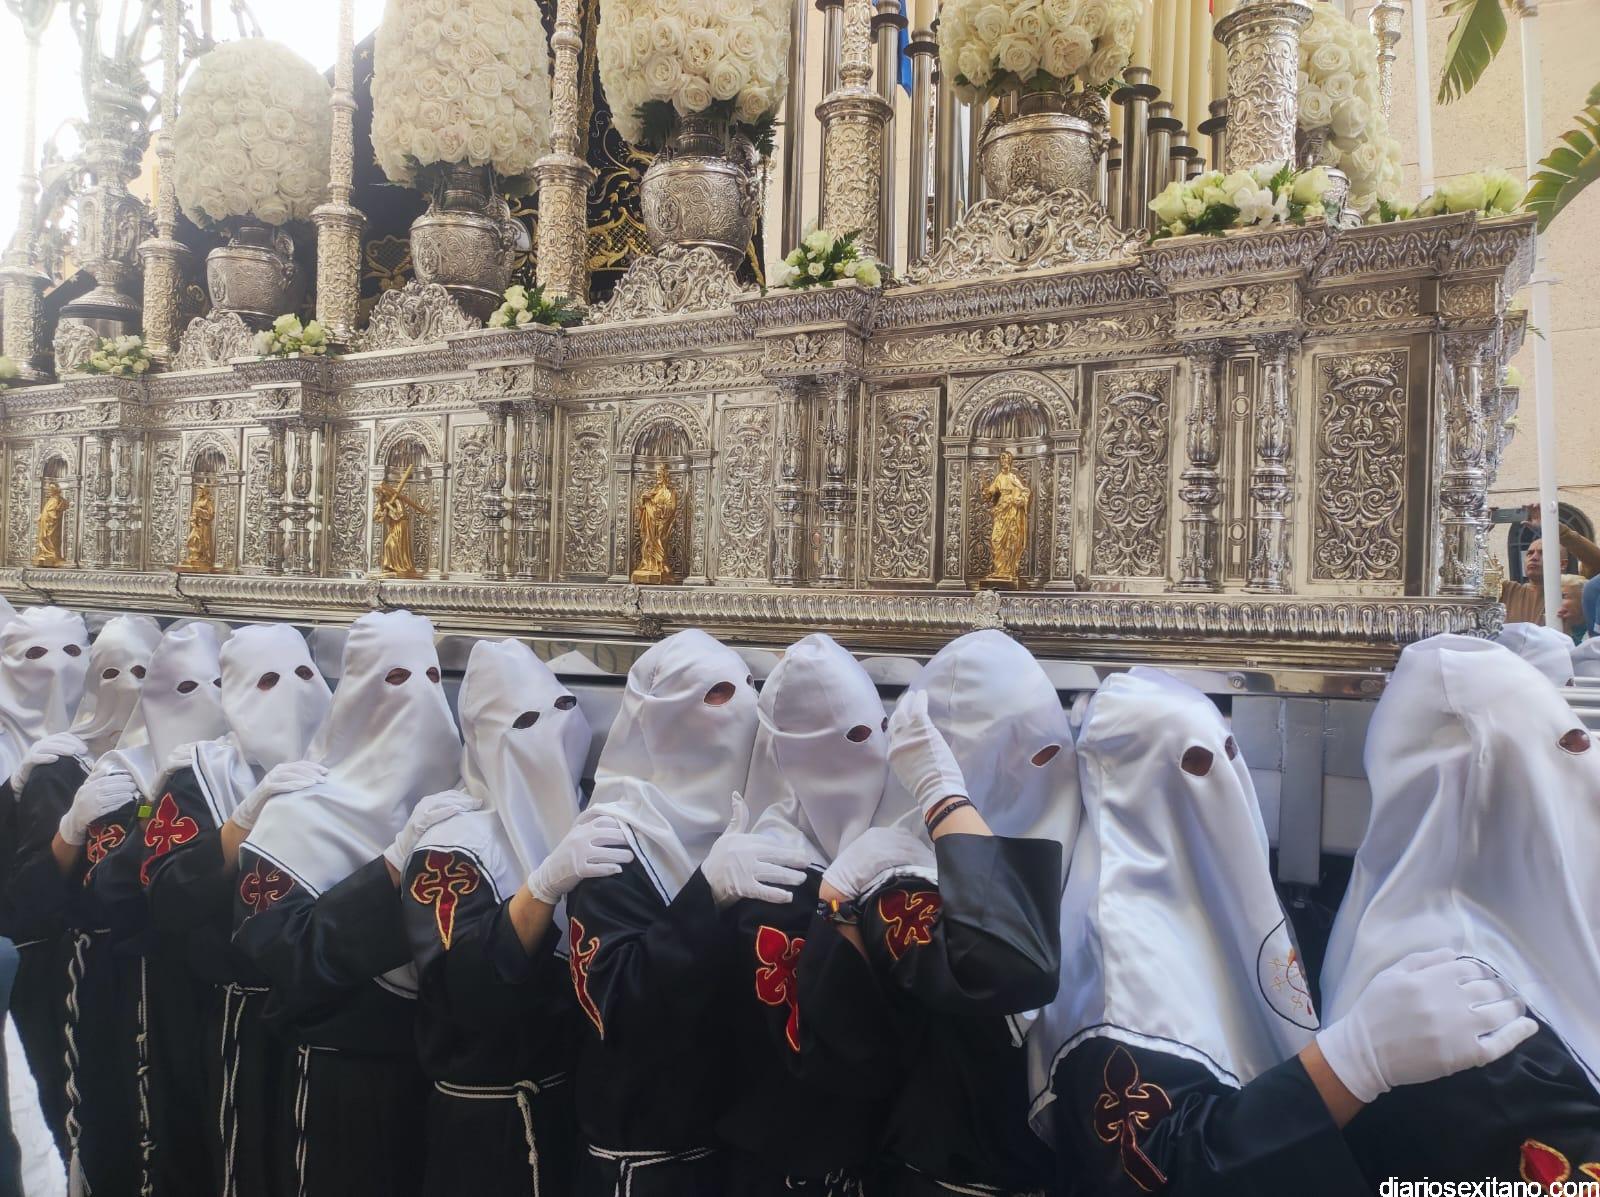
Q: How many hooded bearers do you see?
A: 11